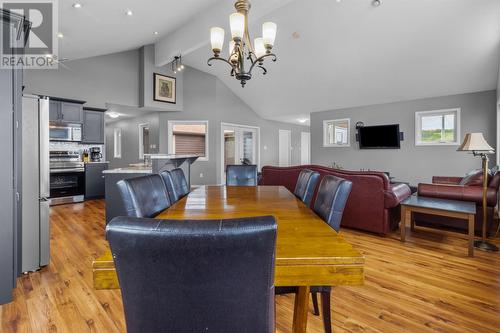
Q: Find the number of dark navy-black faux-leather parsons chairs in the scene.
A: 6